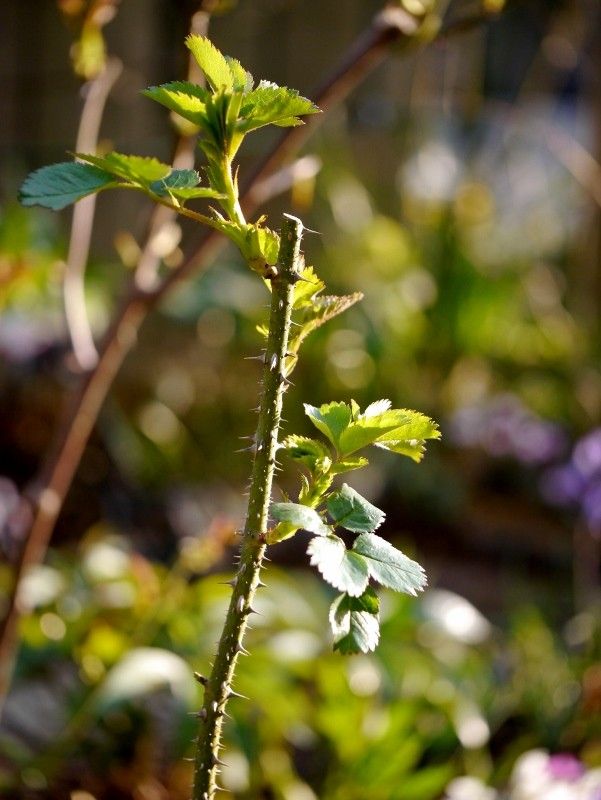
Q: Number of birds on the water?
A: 0